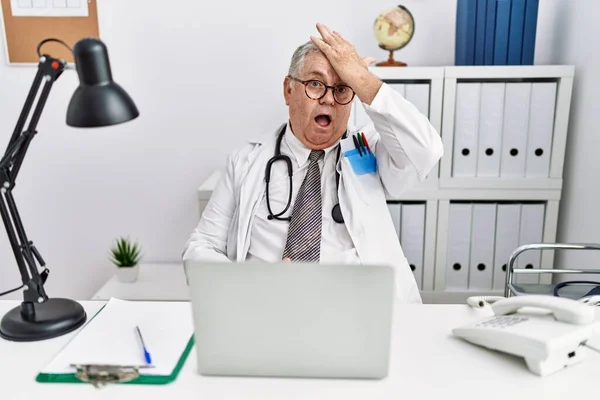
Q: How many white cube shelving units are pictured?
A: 4